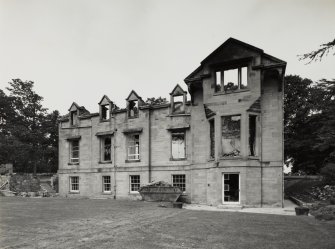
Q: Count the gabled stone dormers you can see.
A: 4